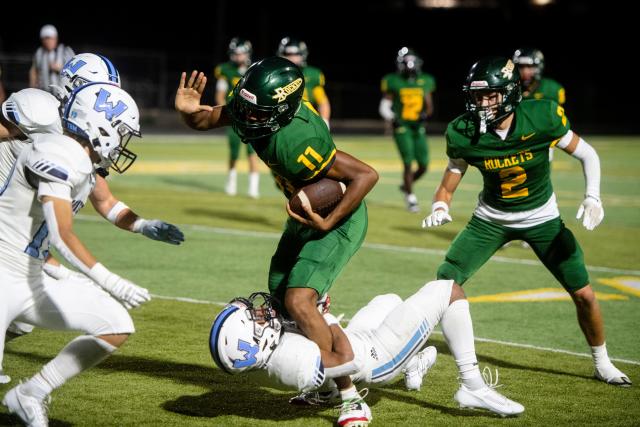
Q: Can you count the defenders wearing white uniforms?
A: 3